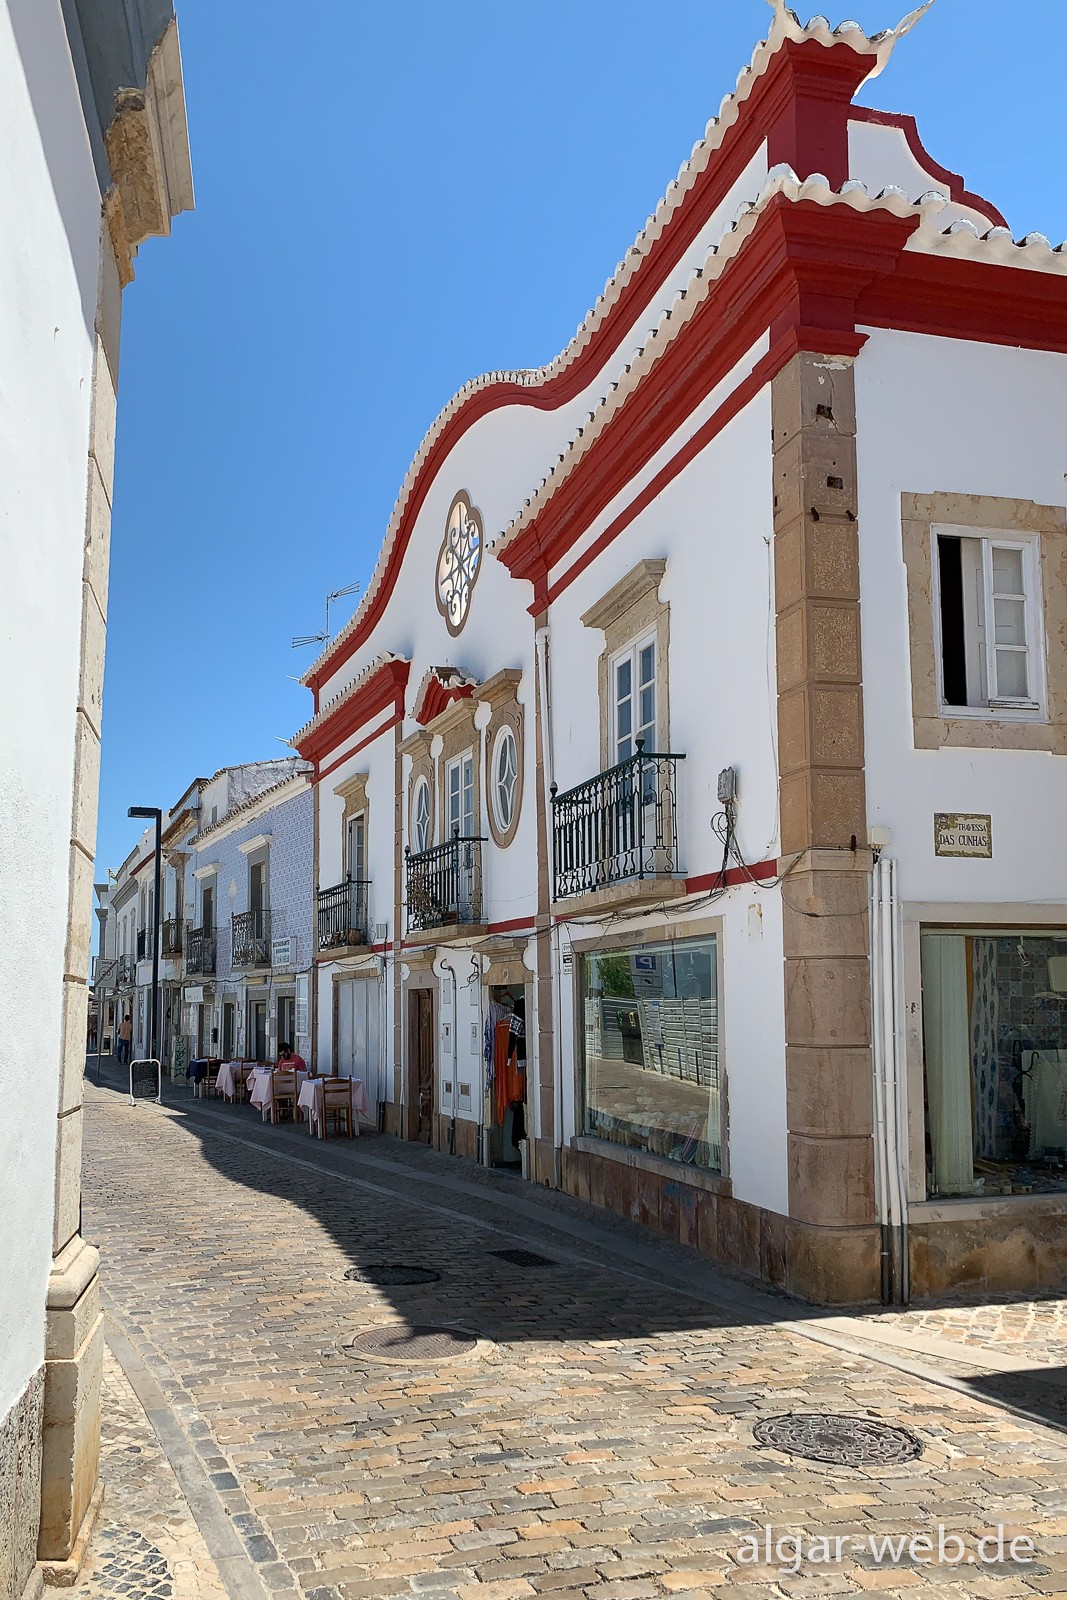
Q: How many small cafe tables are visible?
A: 4